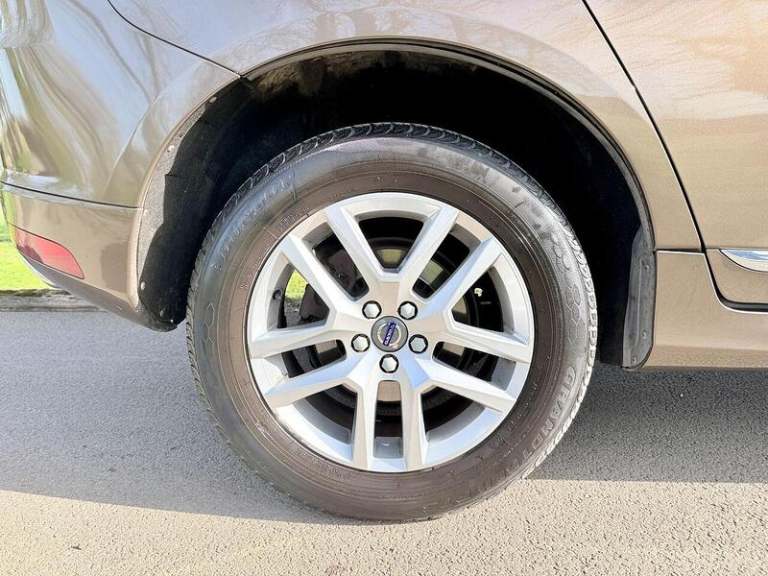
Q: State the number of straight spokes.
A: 10